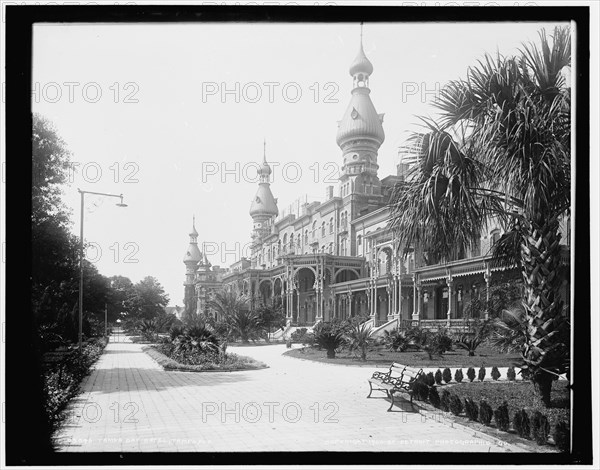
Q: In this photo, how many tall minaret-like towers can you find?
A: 3